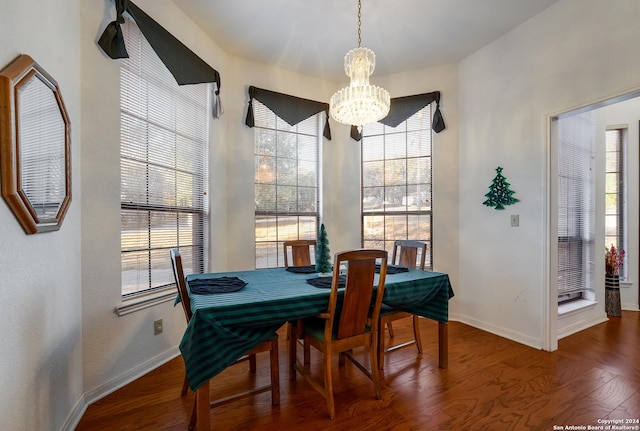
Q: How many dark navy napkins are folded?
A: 4